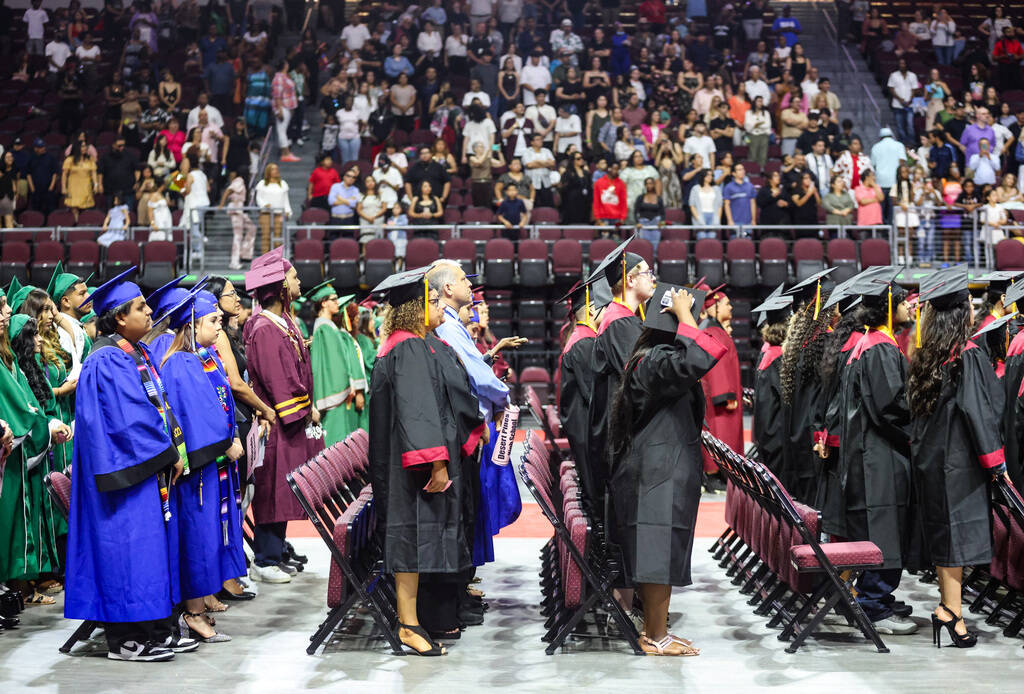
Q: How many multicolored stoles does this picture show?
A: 2